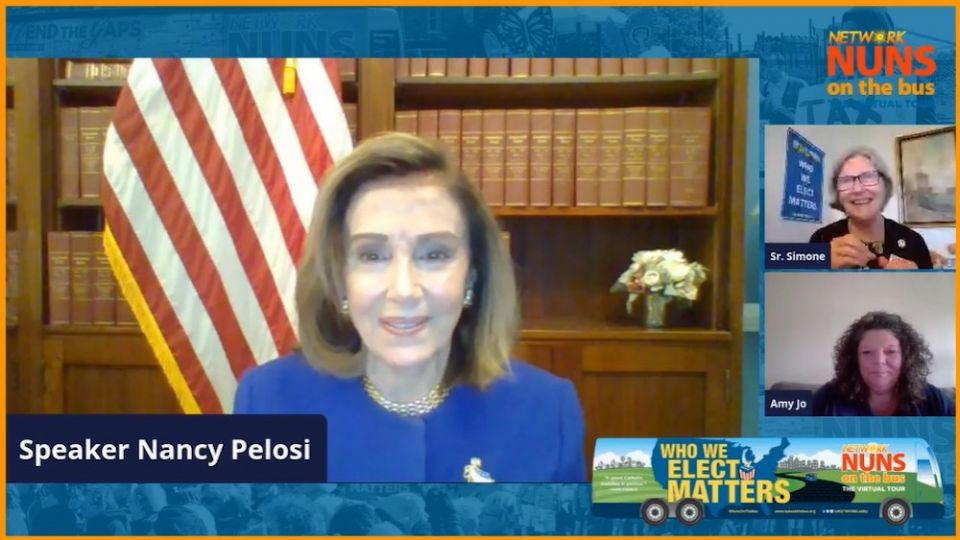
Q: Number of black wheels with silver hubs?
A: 3